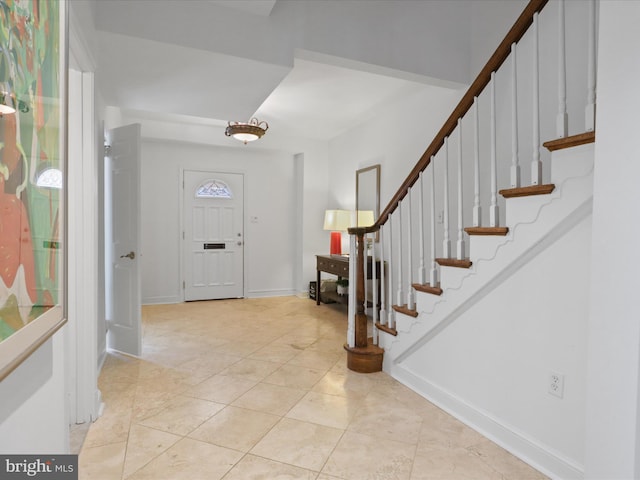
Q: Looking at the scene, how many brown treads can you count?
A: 8